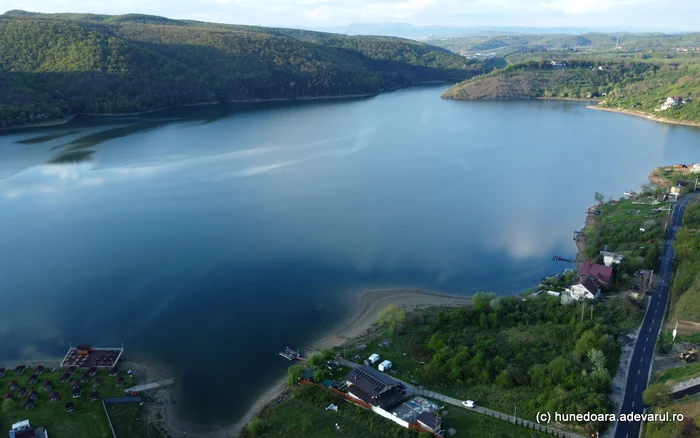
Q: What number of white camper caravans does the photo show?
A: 2